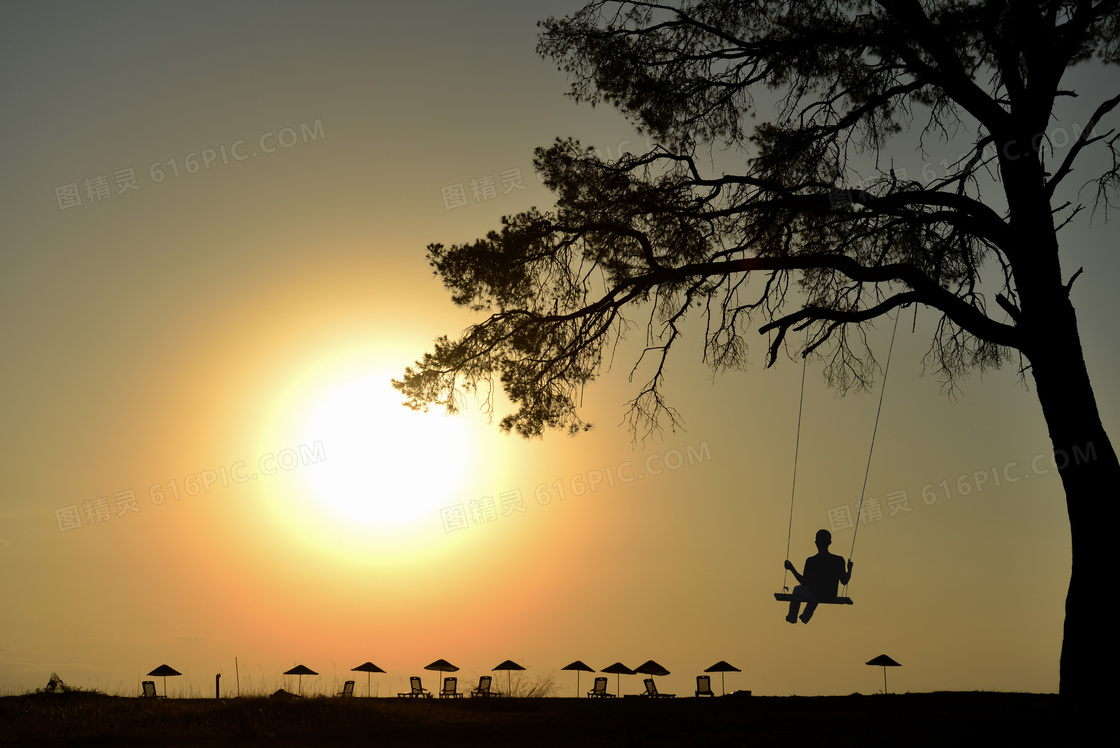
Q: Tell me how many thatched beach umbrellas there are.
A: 10